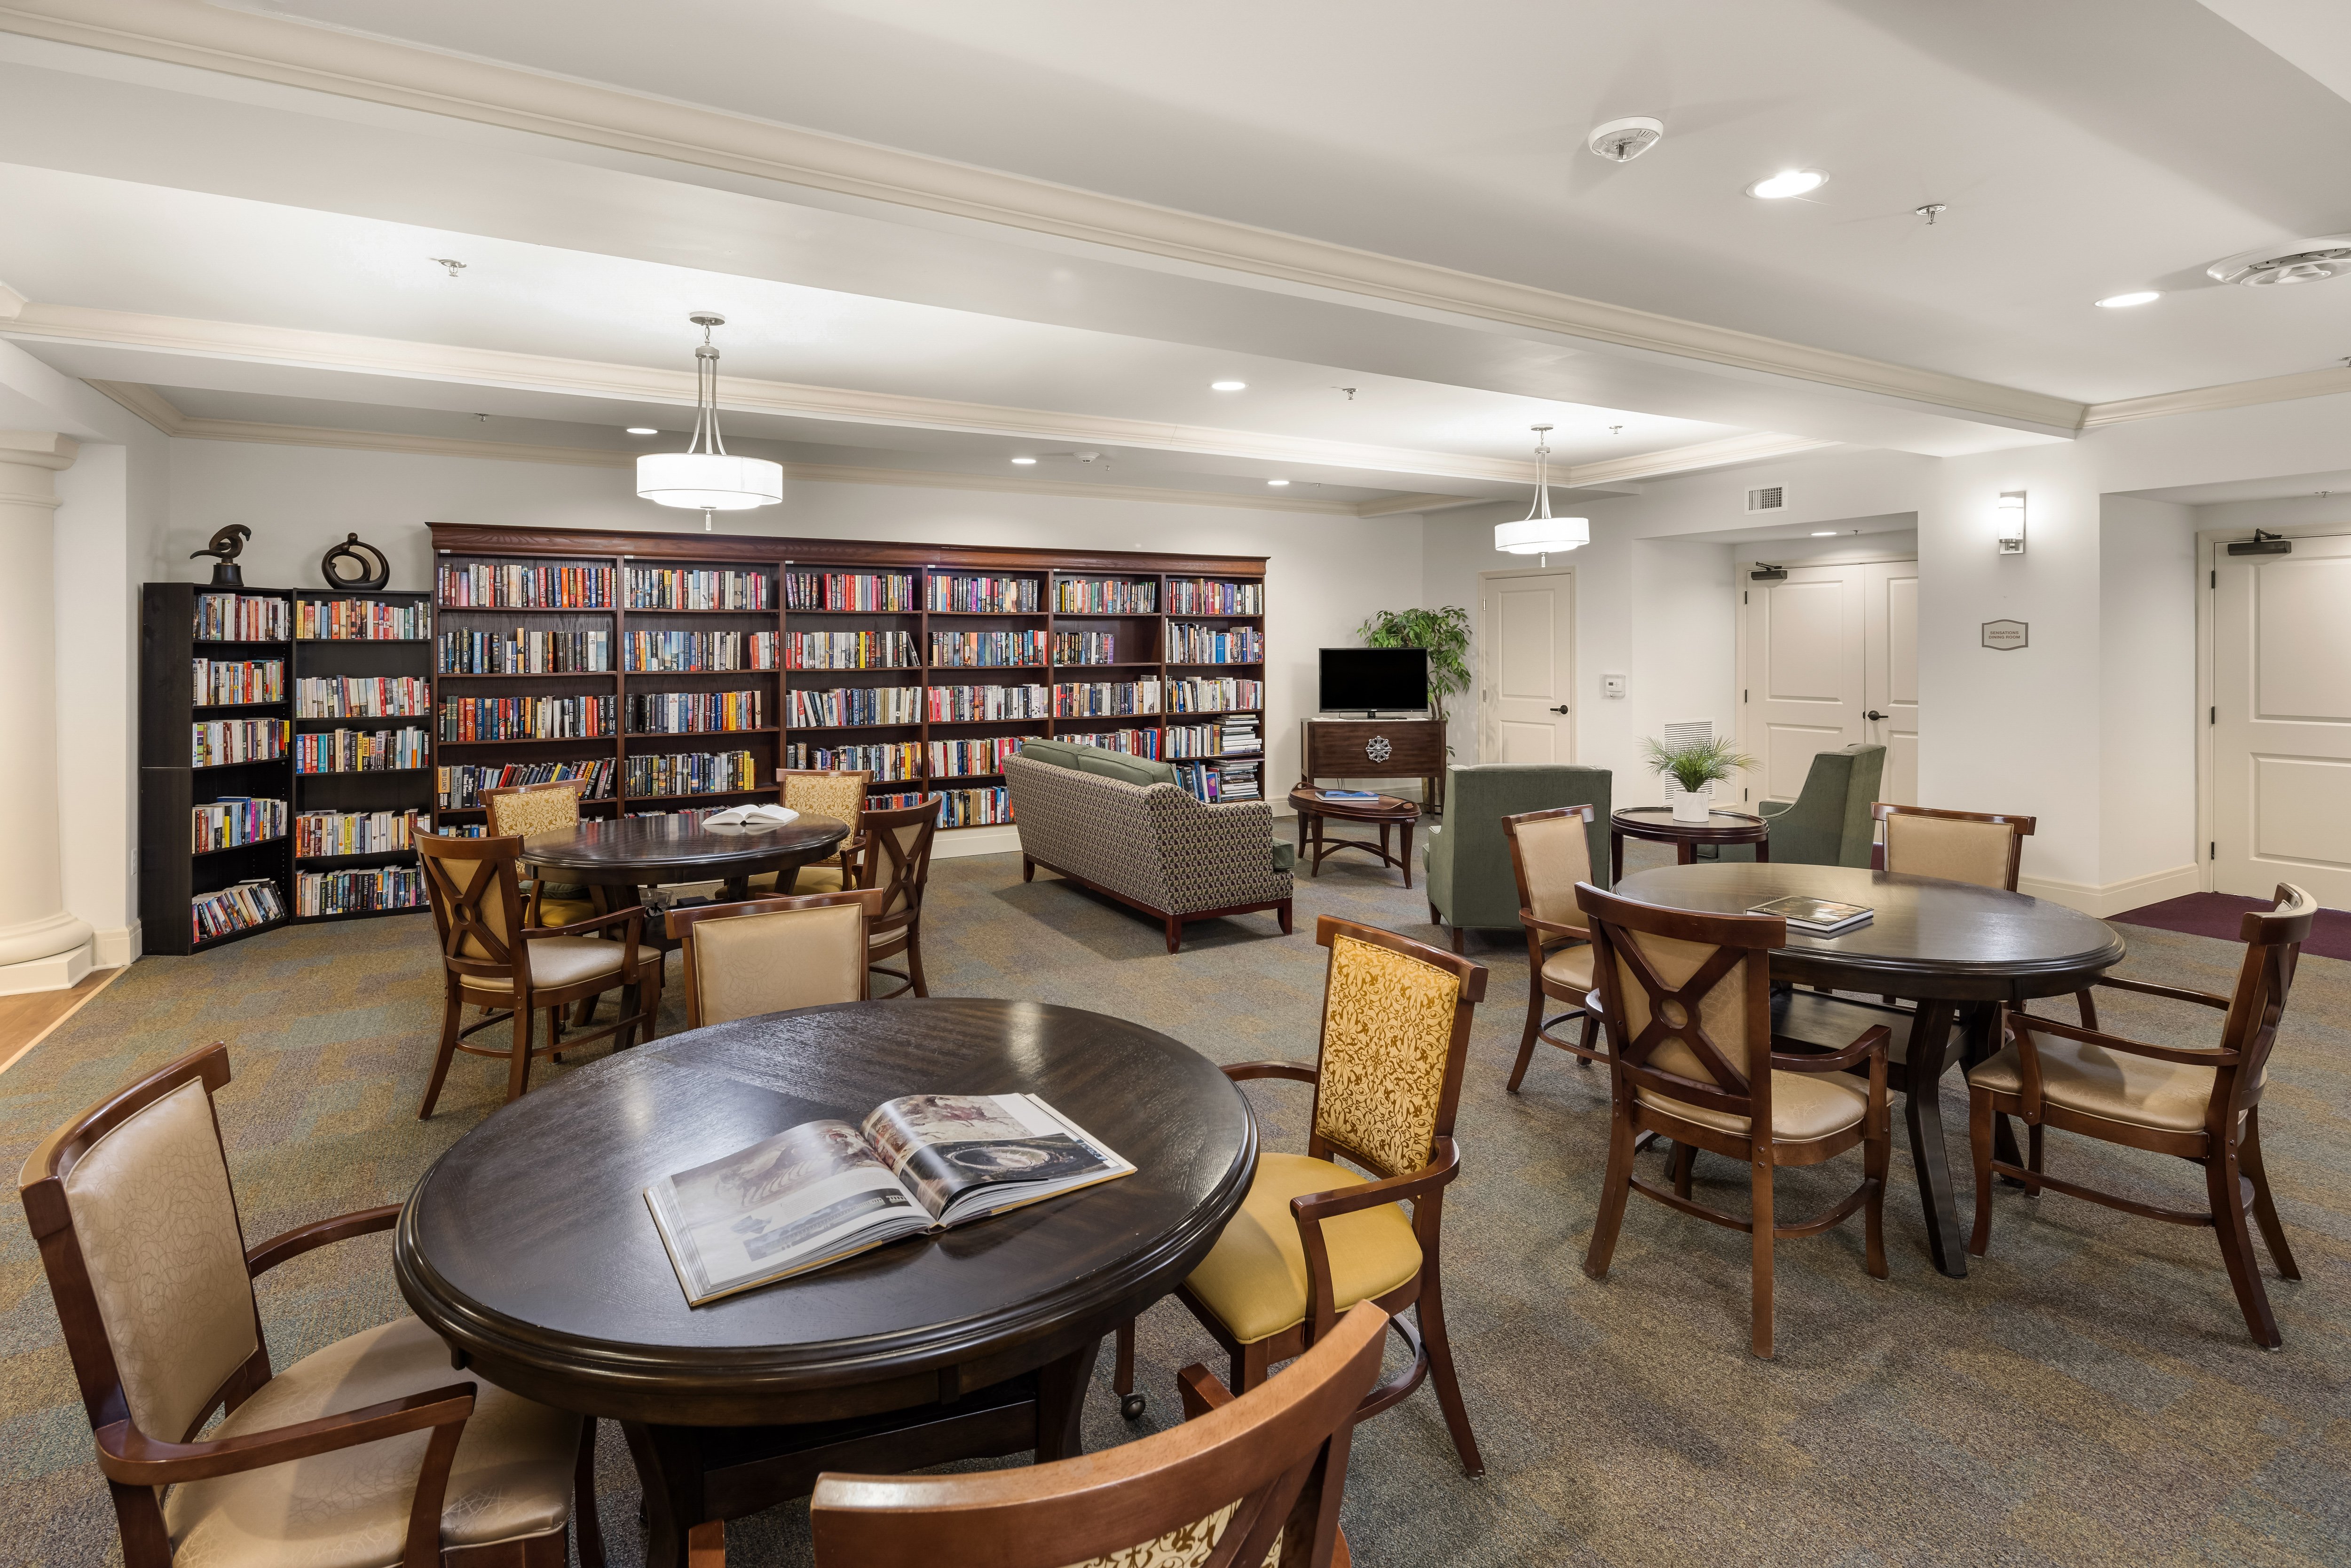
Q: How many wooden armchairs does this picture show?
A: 12